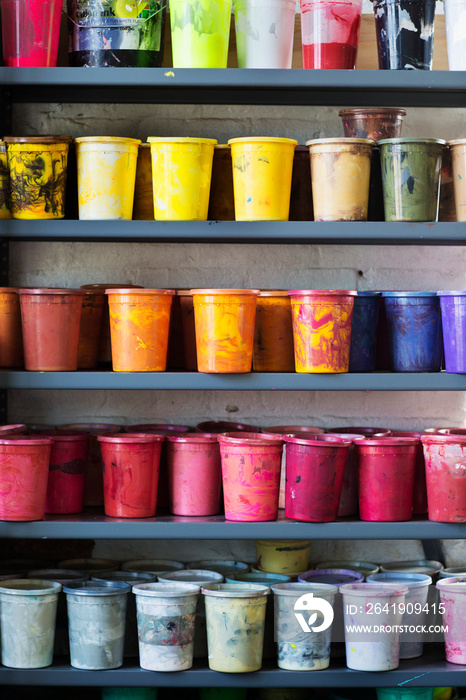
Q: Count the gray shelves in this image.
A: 5